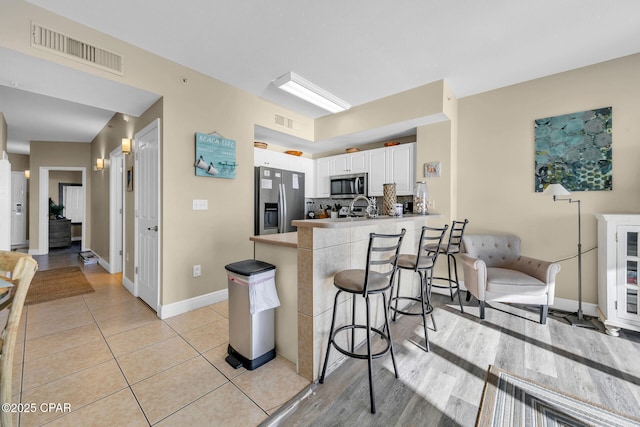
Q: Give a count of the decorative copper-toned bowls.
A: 4